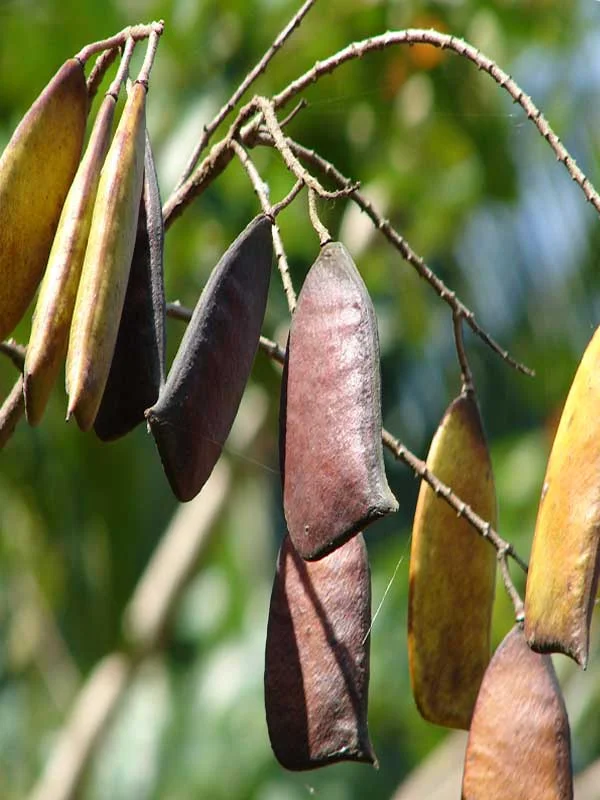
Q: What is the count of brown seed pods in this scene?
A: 5